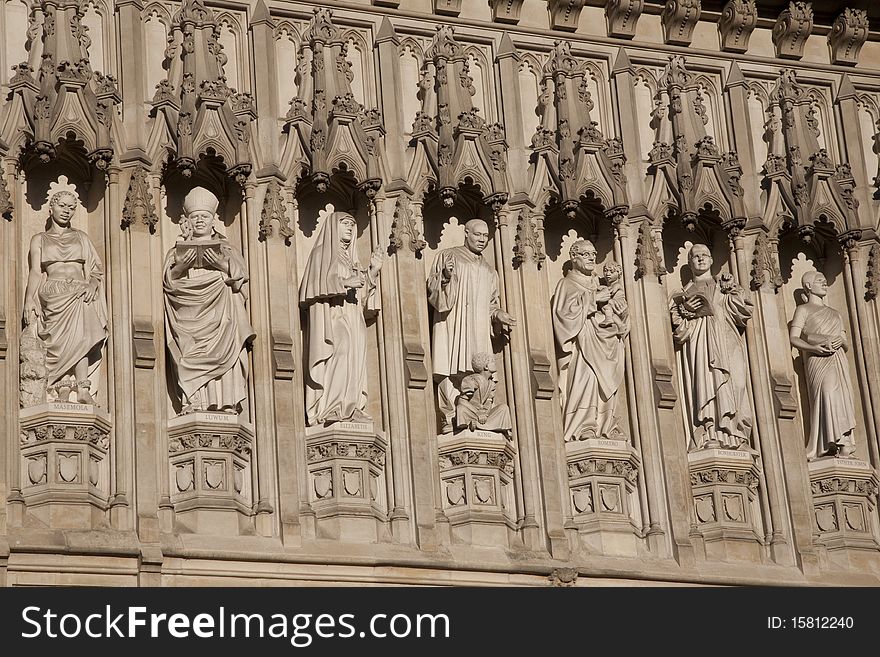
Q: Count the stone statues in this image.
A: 7